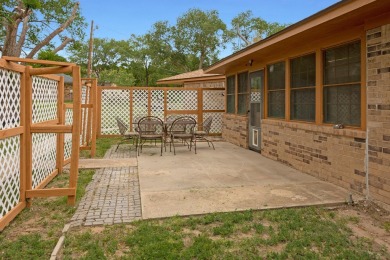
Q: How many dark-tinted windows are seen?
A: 5